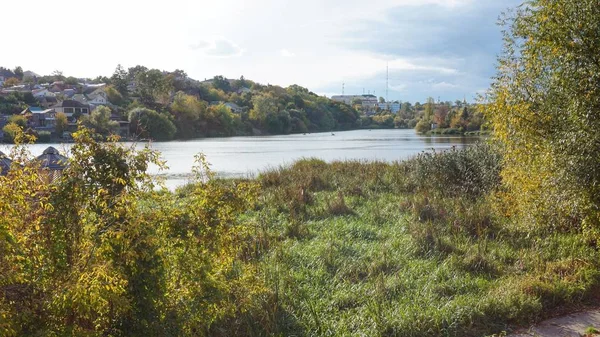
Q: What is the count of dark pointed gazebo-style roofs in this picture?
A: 2